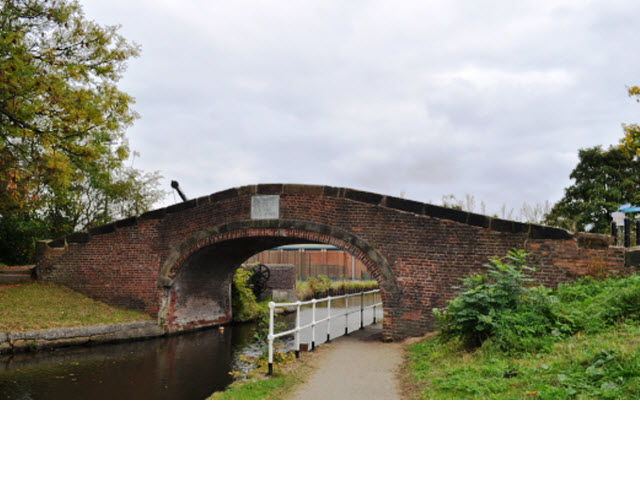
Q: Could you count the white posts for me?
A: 7